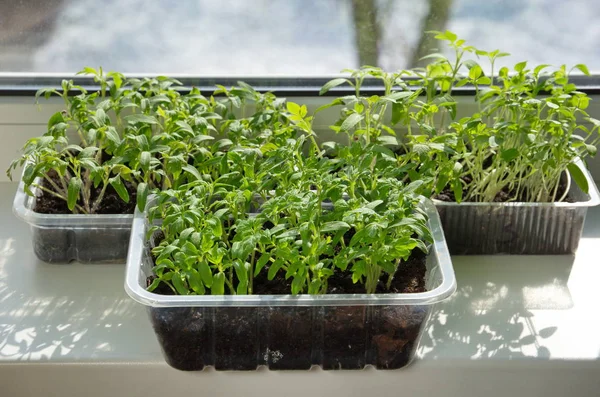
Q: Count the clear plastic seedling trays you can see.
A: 3